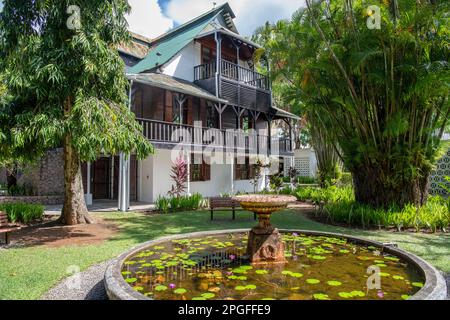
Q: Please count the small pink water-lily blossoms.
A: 5